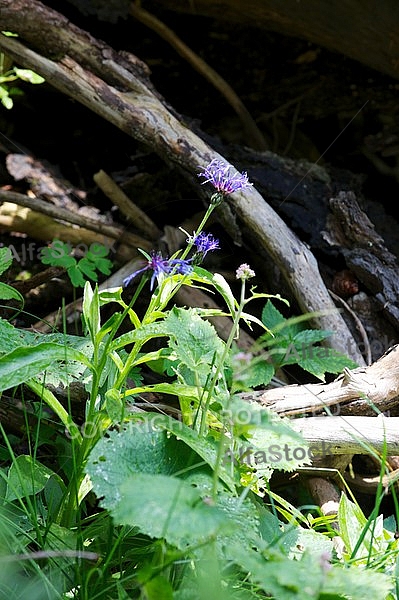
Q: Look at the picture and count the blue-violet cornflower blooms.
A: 3